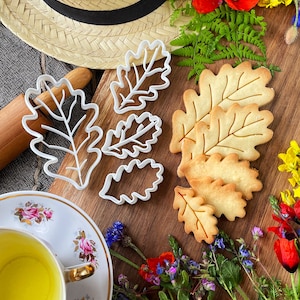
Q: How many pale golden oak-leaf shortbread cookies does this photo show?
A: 5